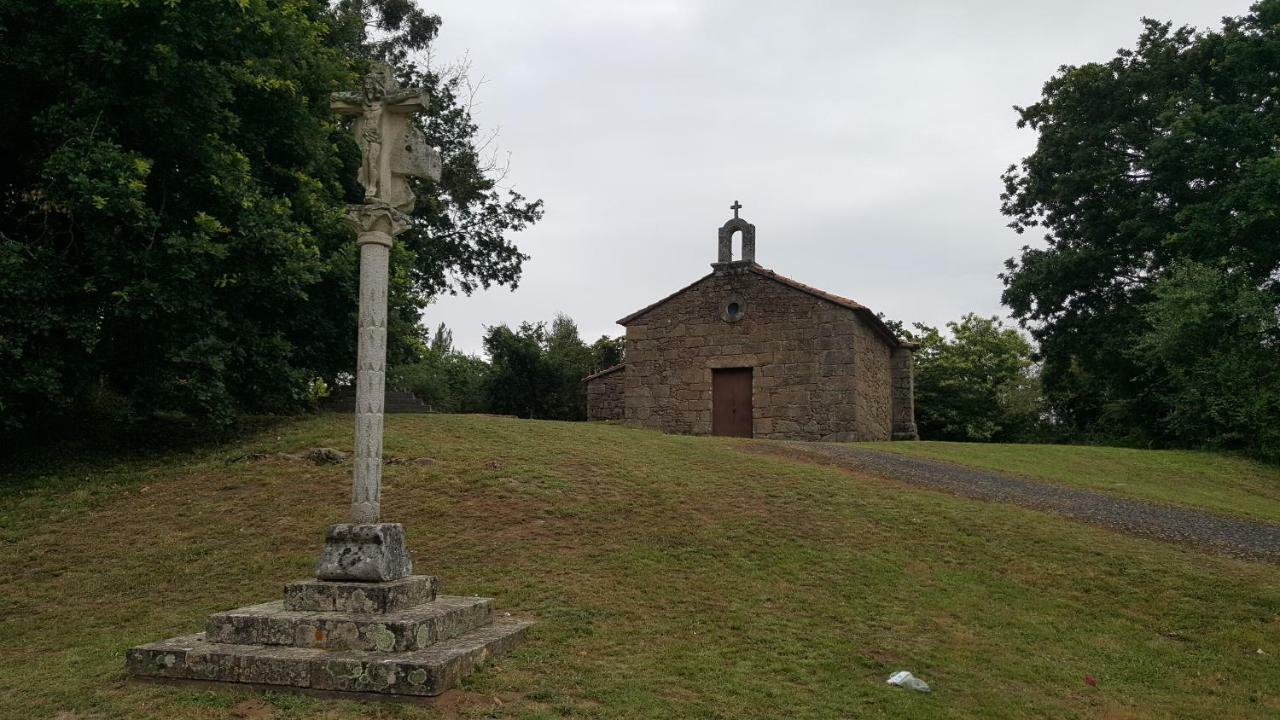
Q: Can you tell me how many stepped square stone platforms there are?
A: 3